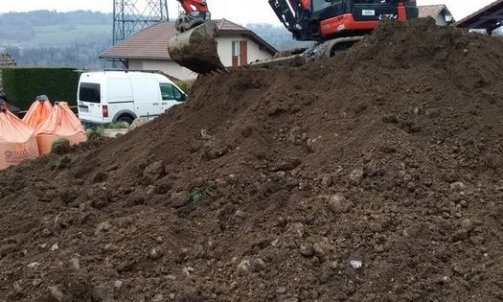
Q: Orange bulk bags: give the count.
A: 3